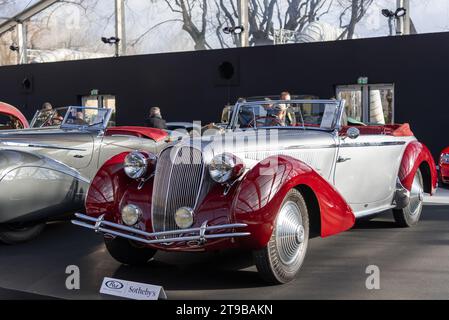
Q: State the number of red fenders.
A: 3